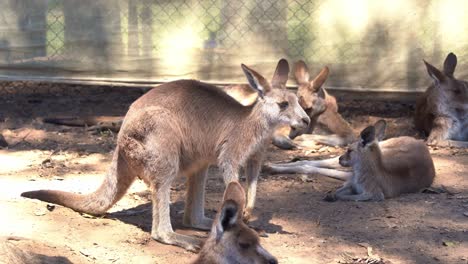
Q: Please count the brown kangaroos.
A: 5